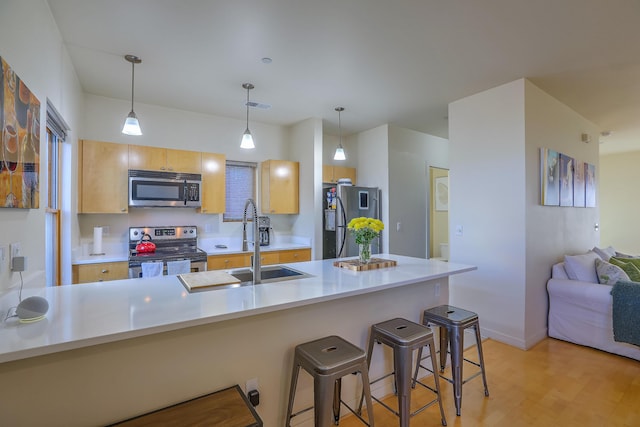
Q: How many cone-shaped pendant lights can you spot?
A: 3